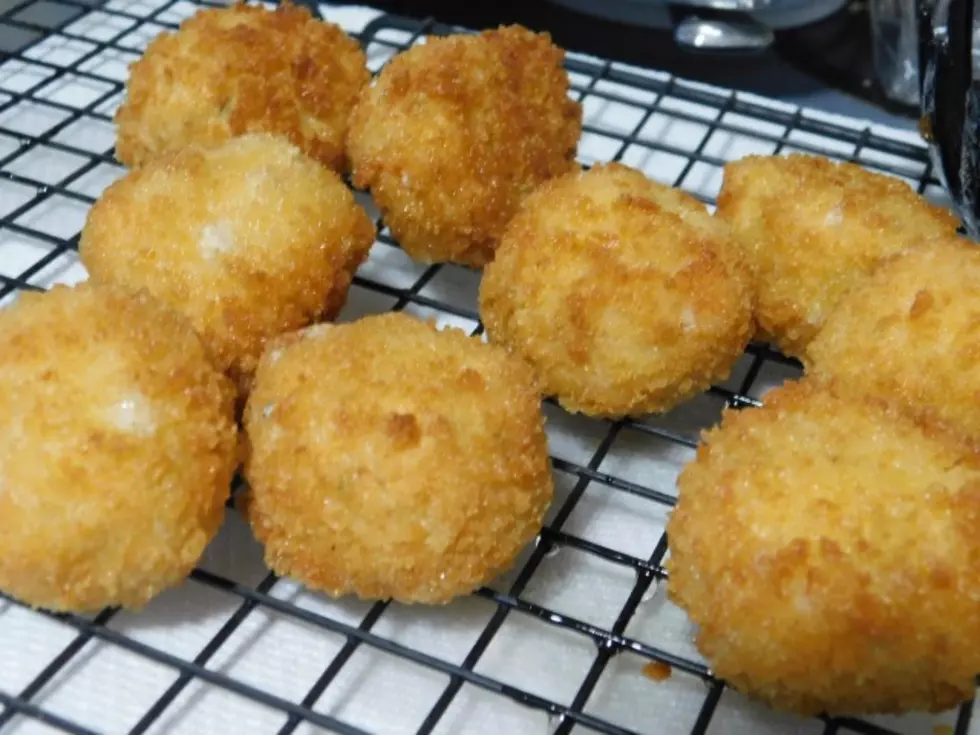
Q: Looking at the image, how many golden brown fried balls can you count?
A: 9